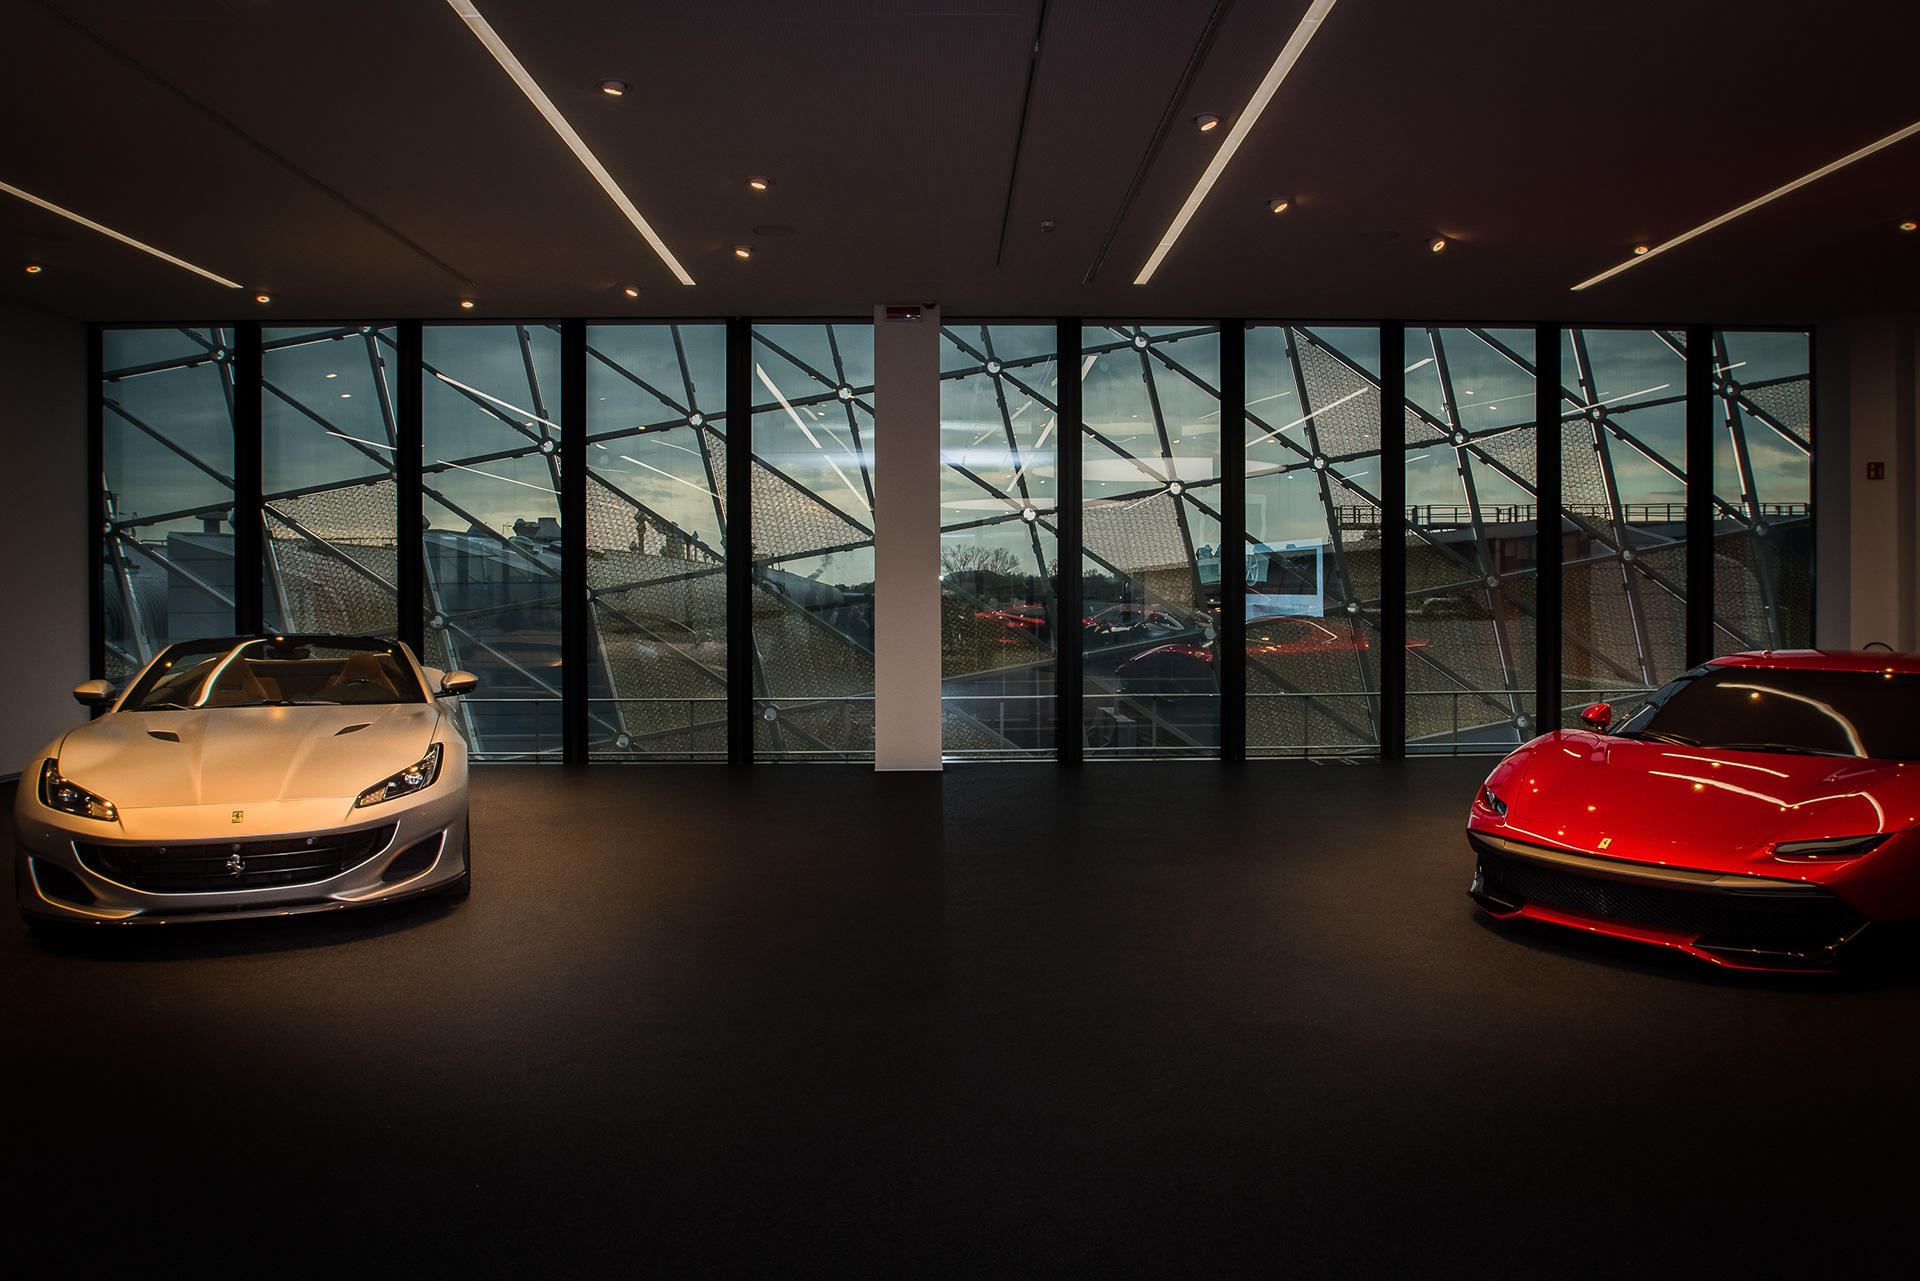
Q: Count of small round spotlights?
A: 12